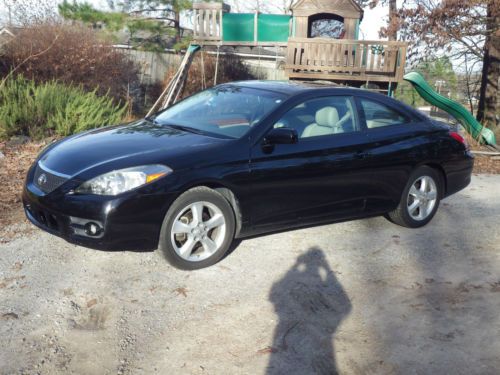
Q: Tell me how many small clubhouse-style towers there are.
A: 1